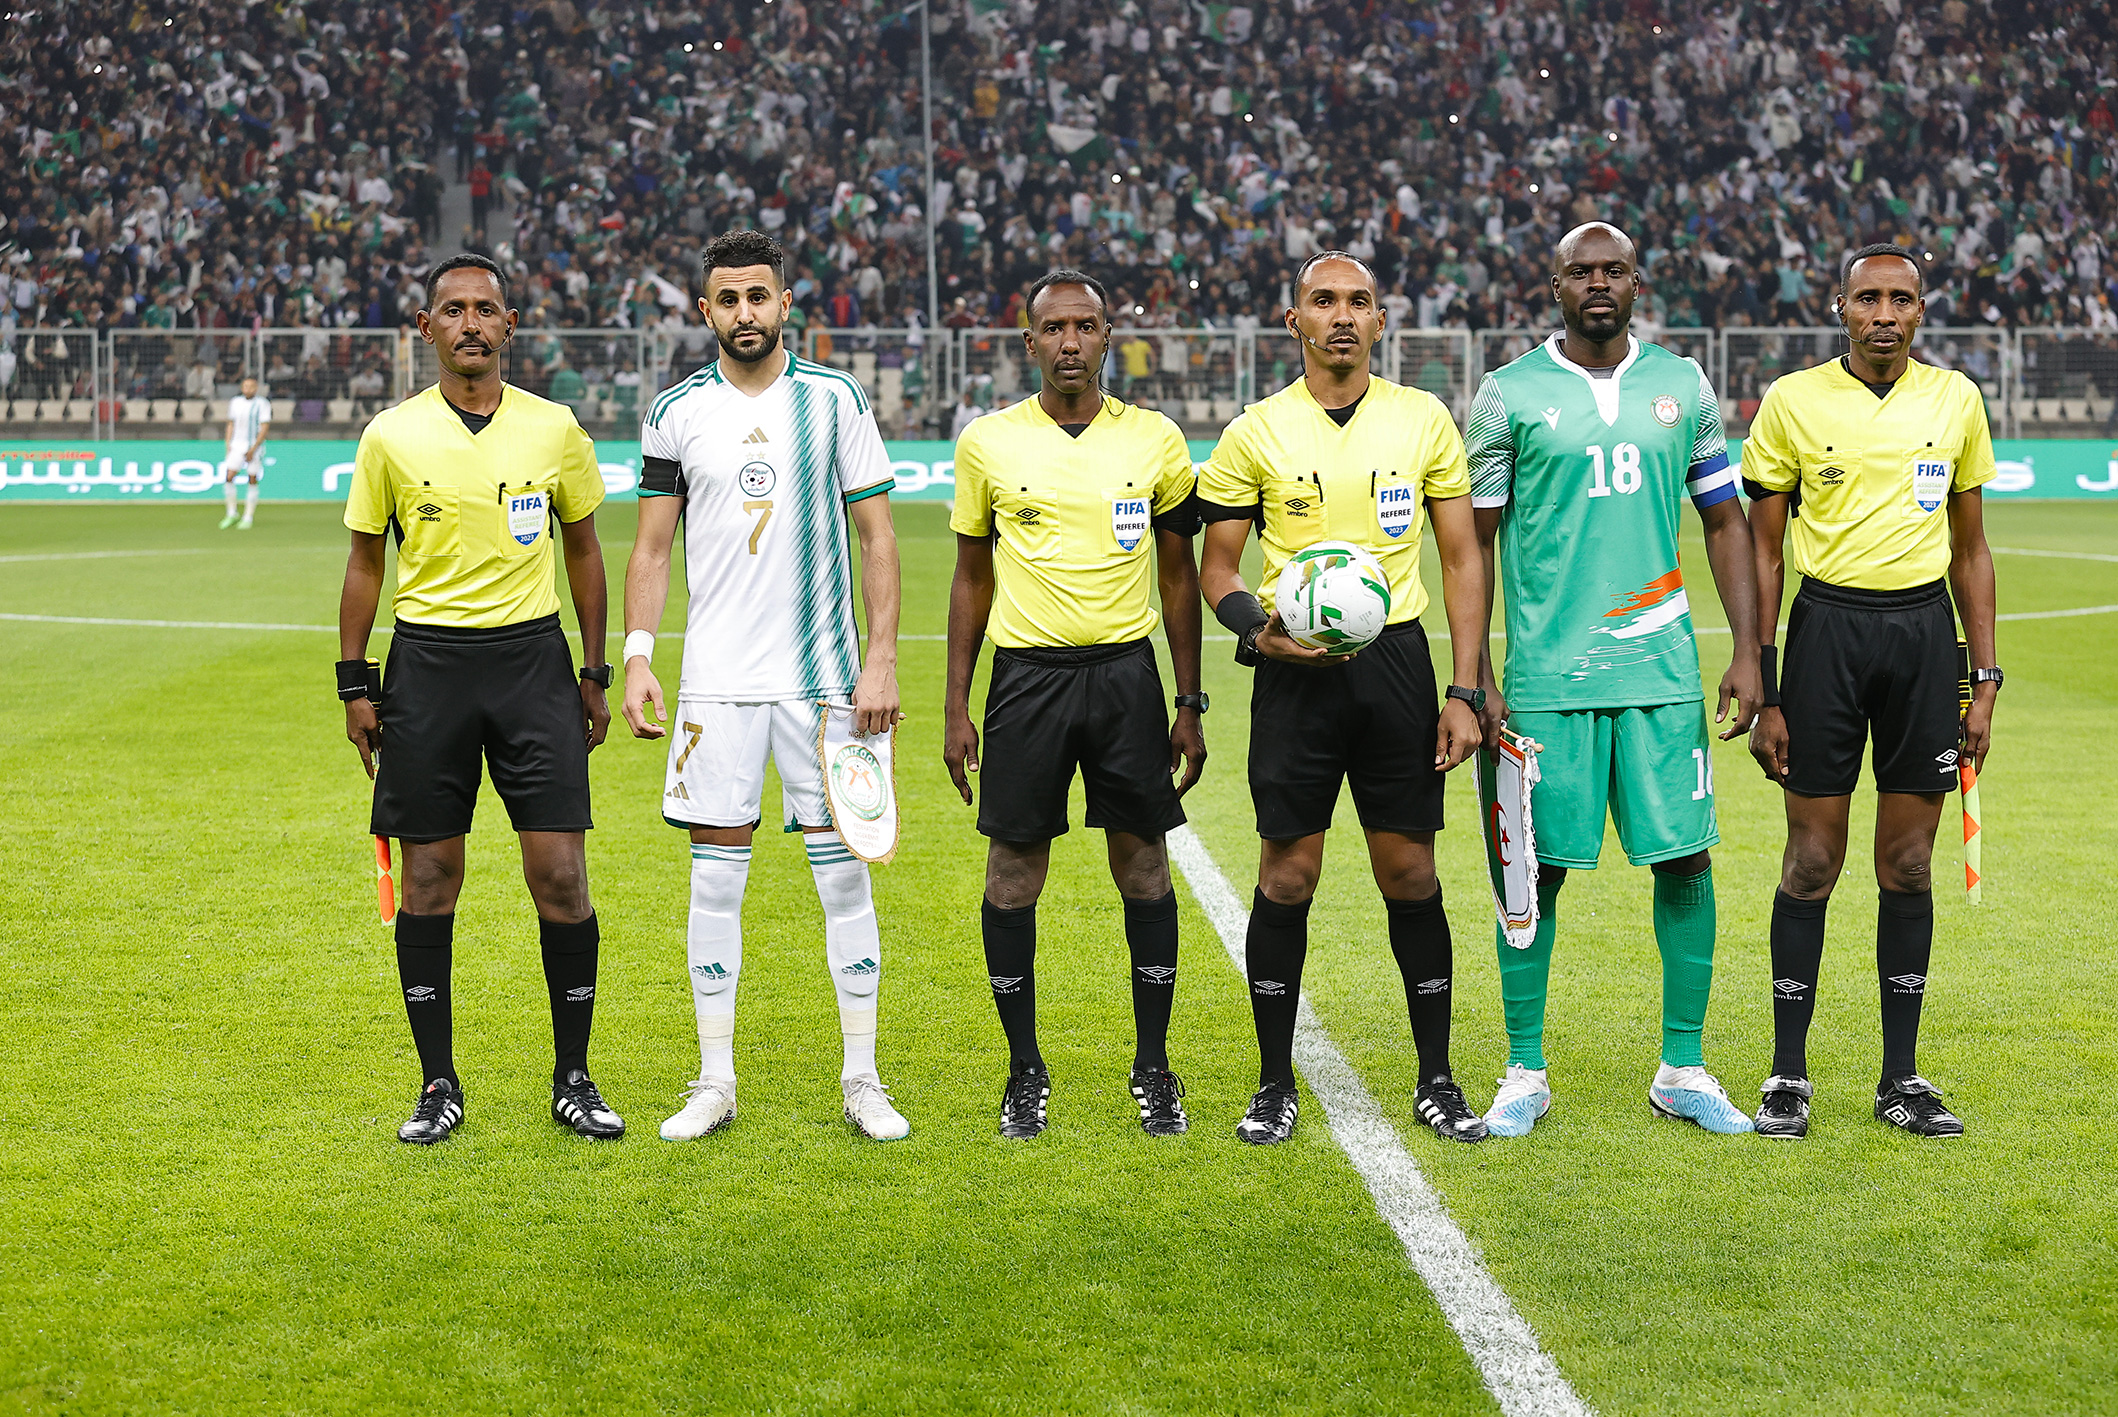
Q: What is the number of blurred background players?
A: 1